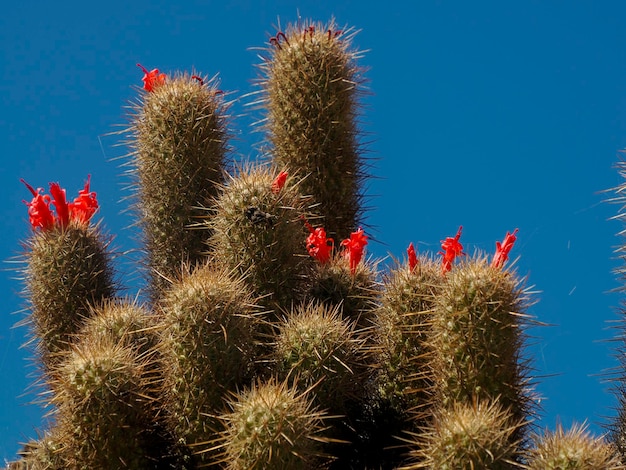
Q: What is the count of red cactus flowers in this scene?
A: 10